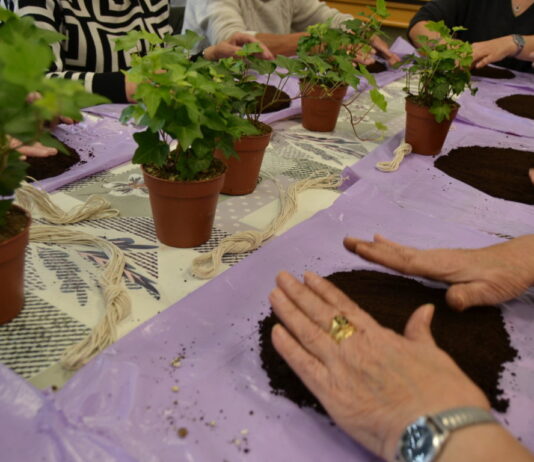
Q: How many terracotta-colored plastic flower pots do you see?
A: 5